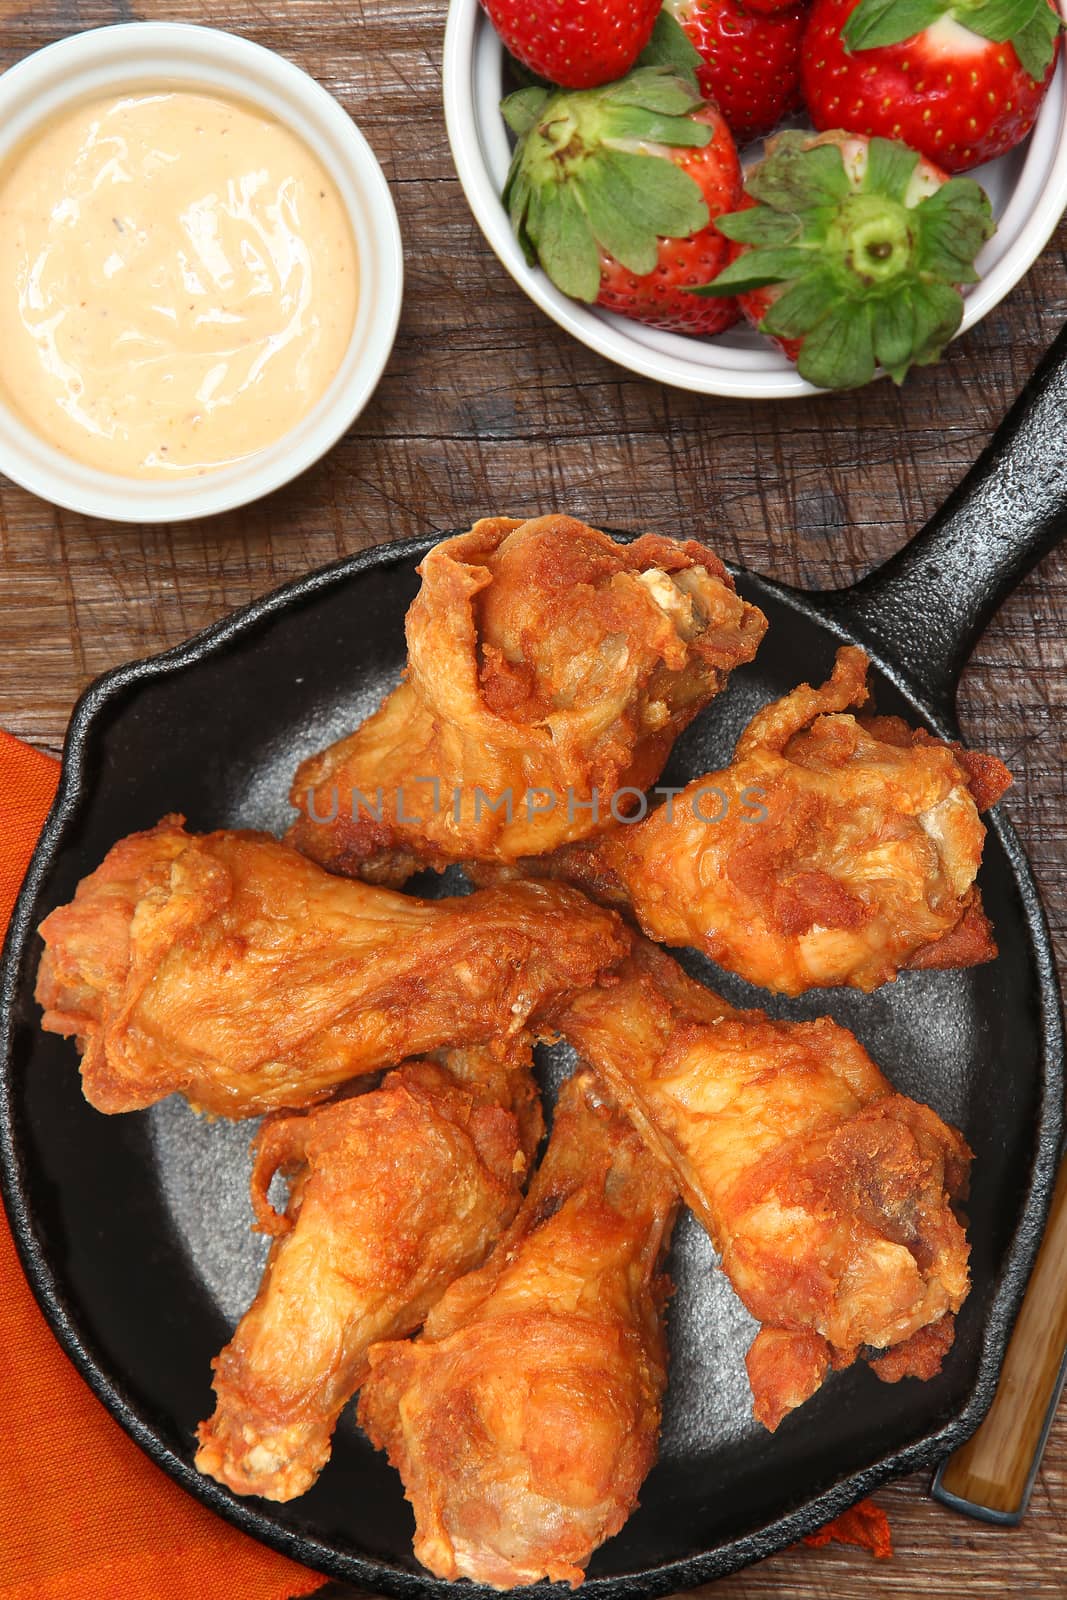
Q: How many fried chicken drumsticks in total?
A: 6